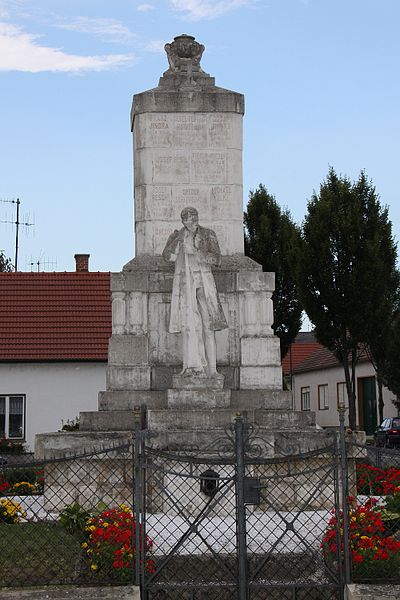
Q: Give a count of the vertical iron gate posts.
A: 3